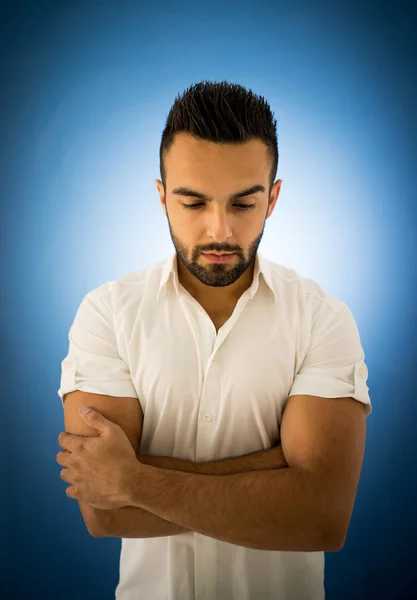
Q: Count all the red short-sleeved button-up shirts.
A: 0